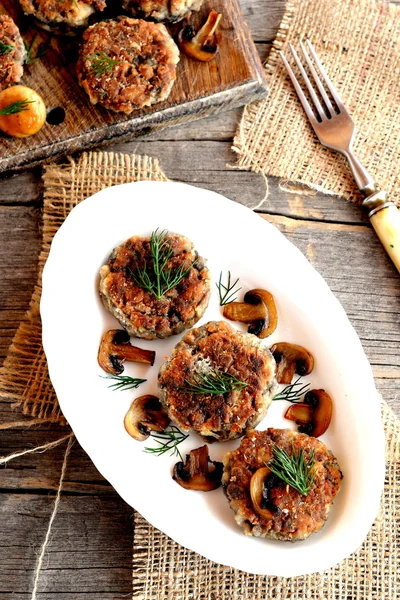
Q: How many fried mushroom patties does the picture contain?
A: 7